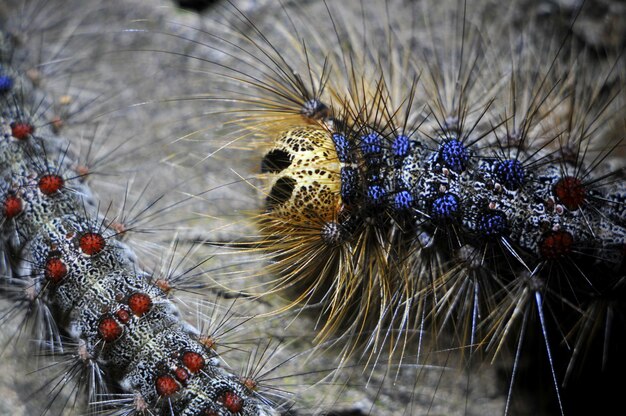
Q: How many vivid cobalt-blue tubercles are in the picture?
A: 11